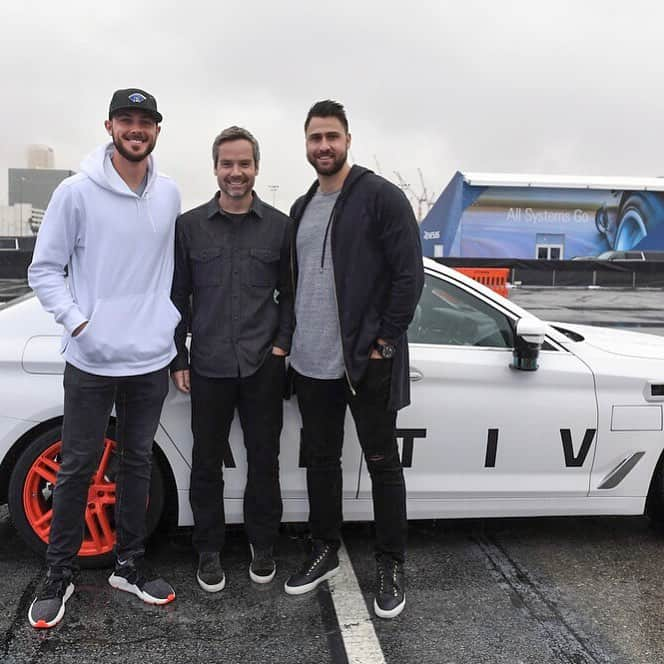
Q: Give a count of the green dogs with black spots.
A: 0